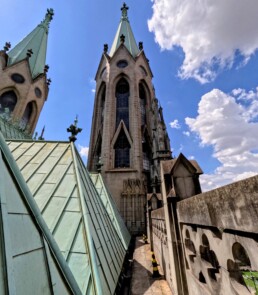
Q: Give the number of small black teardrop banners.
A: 0